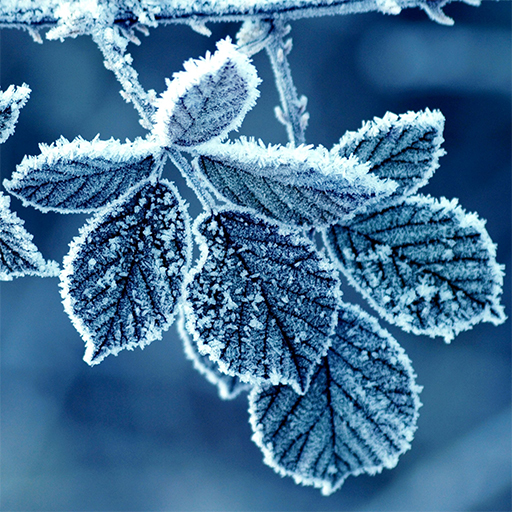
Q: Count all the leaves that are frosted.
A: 11